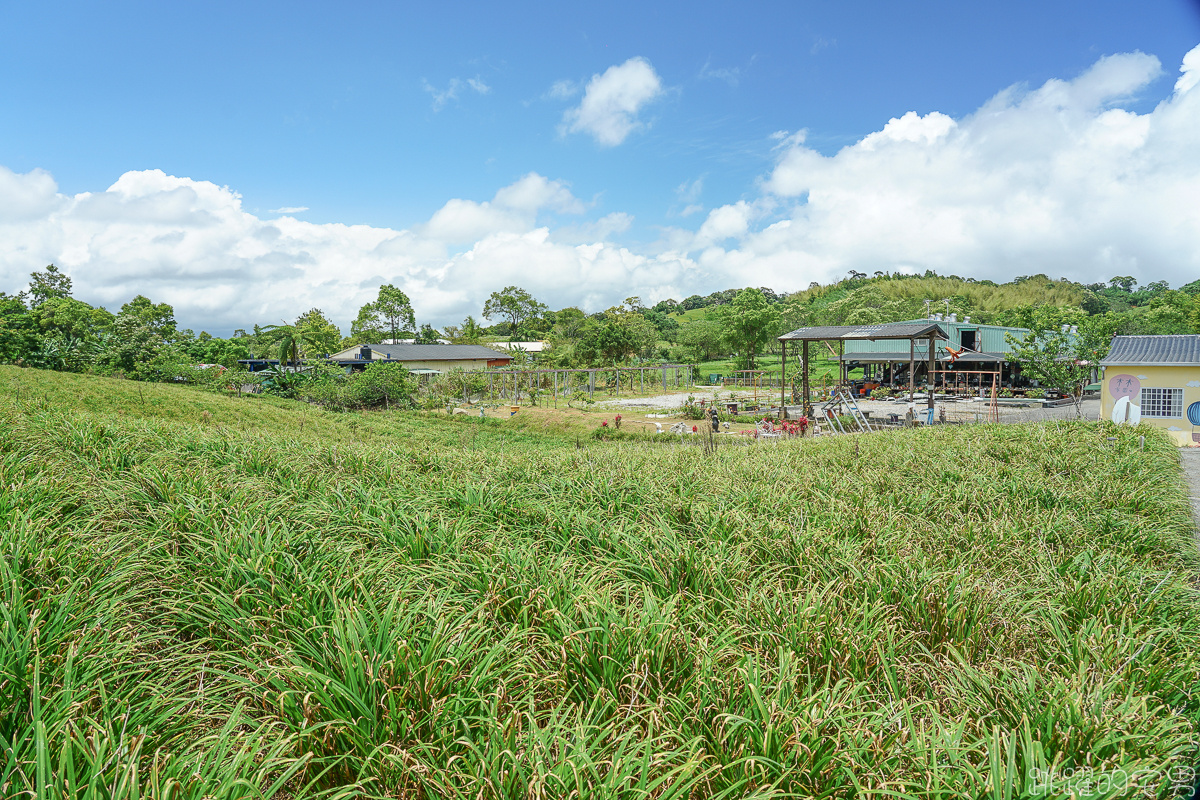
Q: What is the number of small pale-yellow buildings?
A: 1